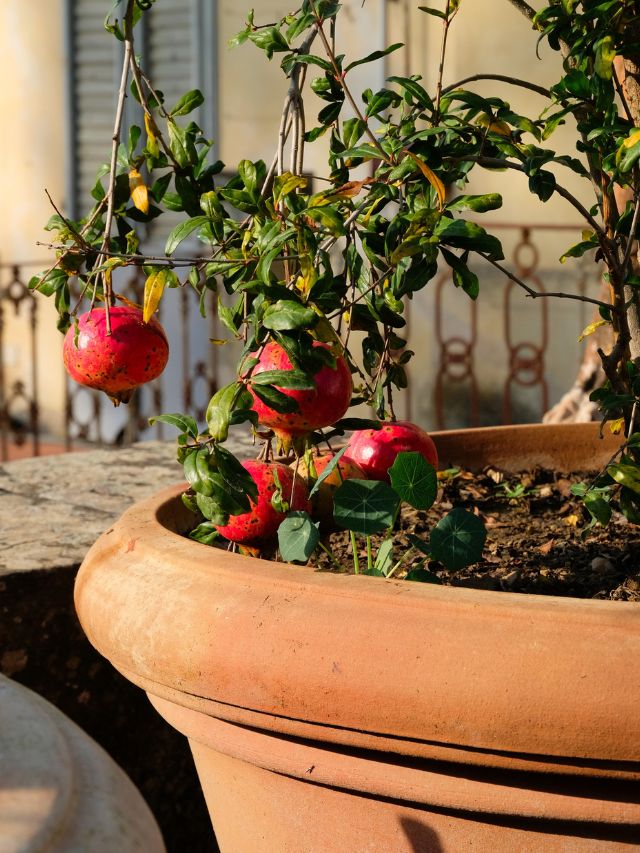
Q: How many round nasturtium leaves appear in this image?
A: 4